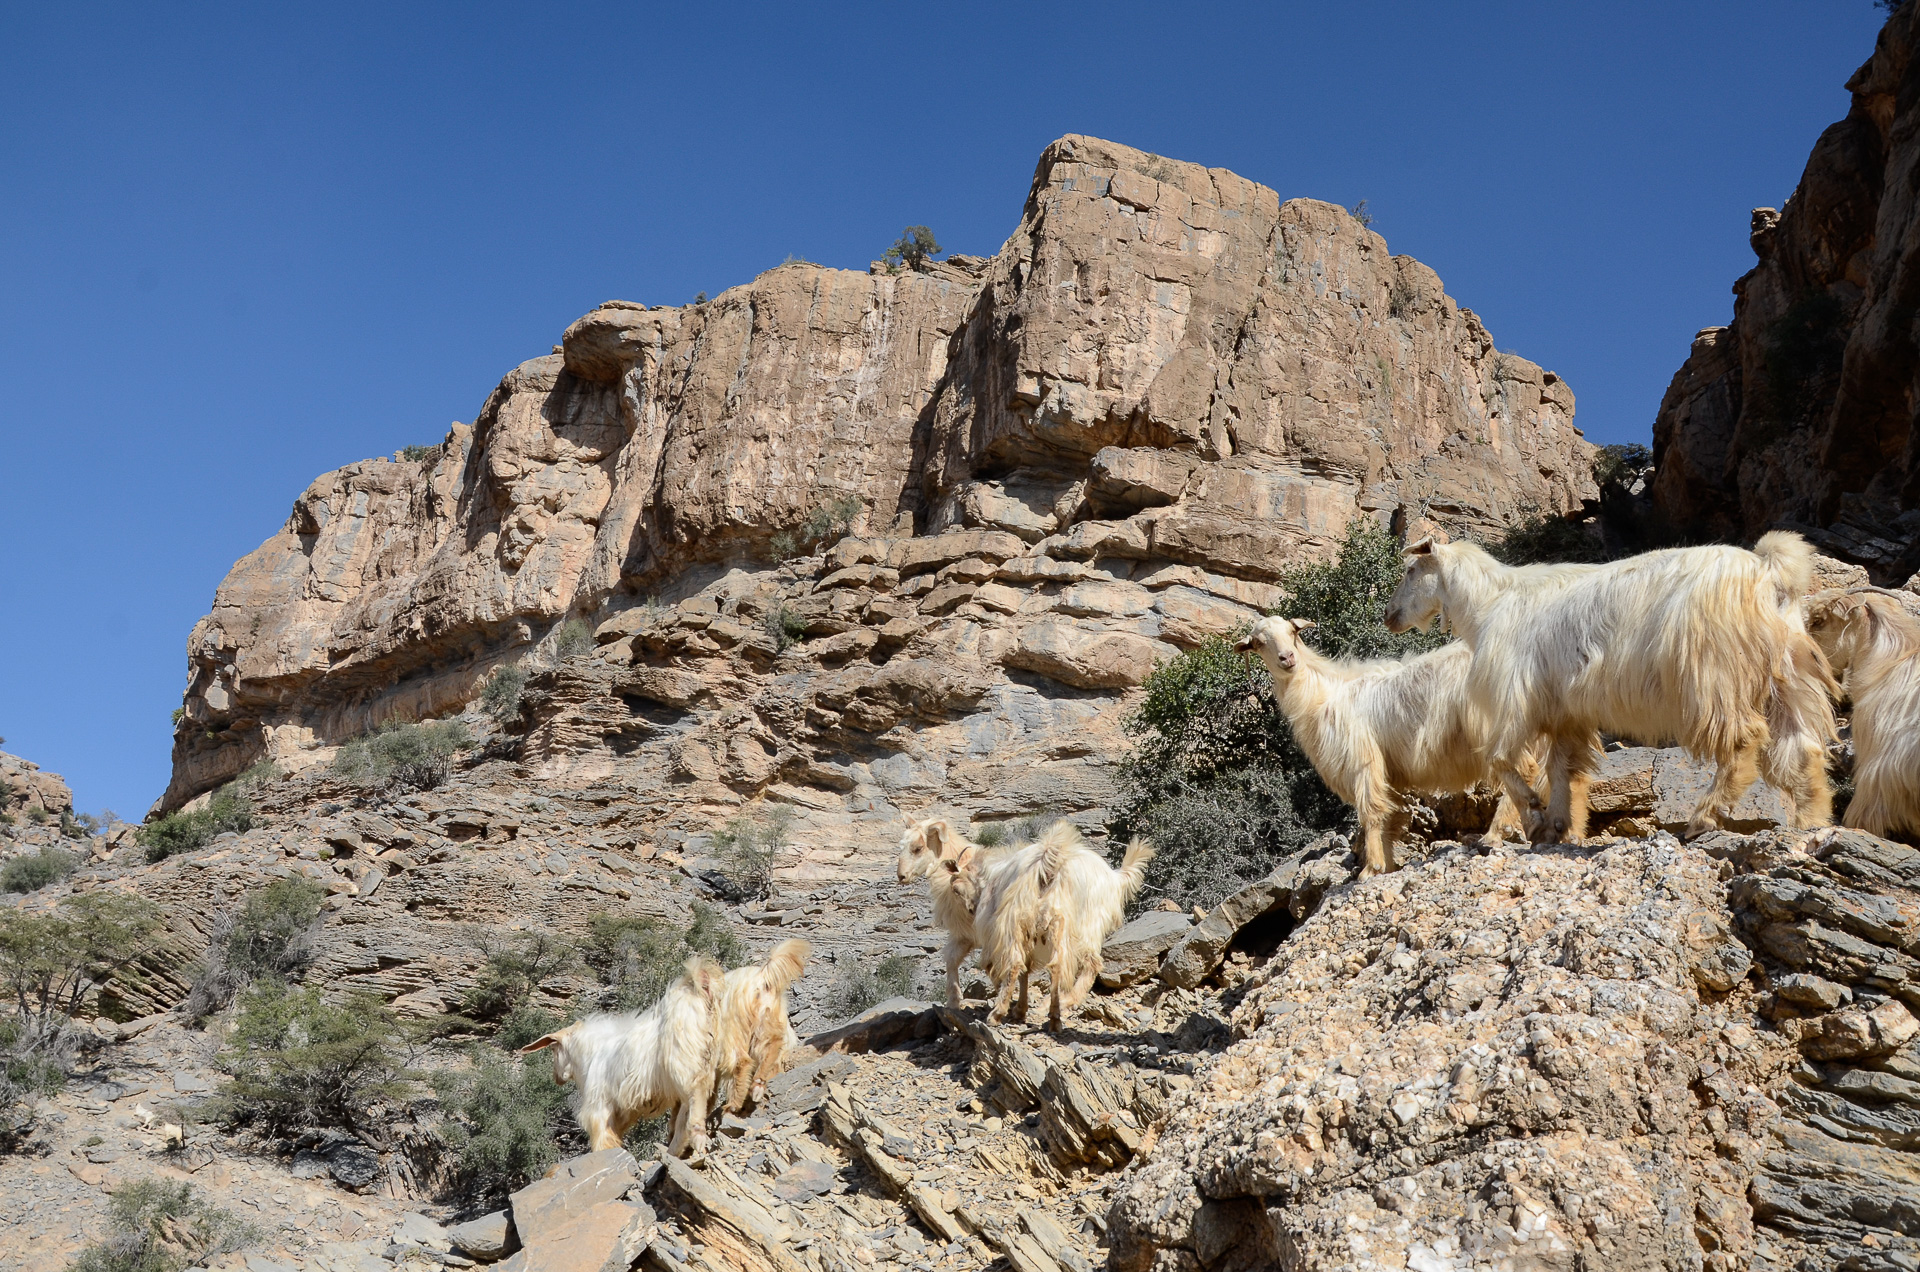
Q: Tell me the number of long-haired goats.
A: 7